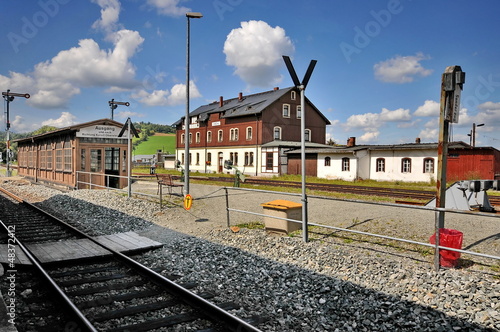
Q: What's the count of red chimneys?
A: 5